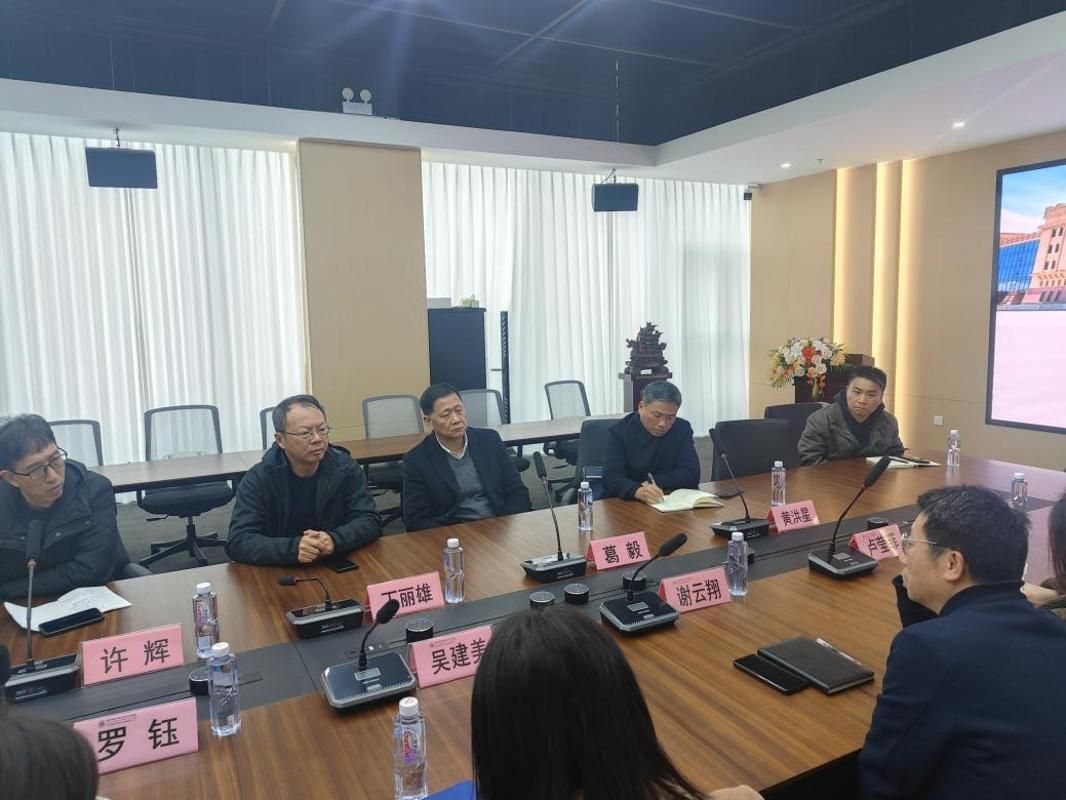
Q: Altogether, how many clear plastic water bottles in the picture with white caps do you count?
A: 9